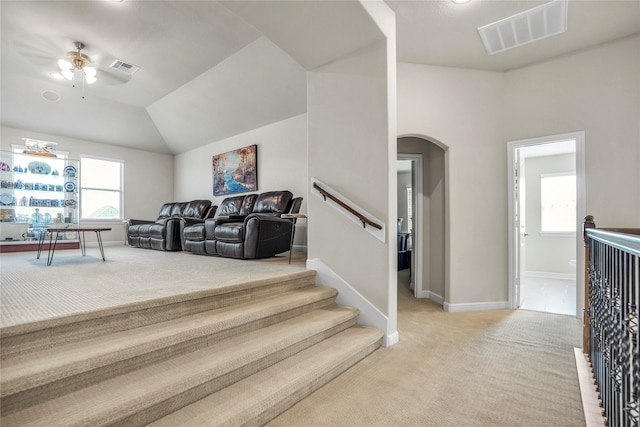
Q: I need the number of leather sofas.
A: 2